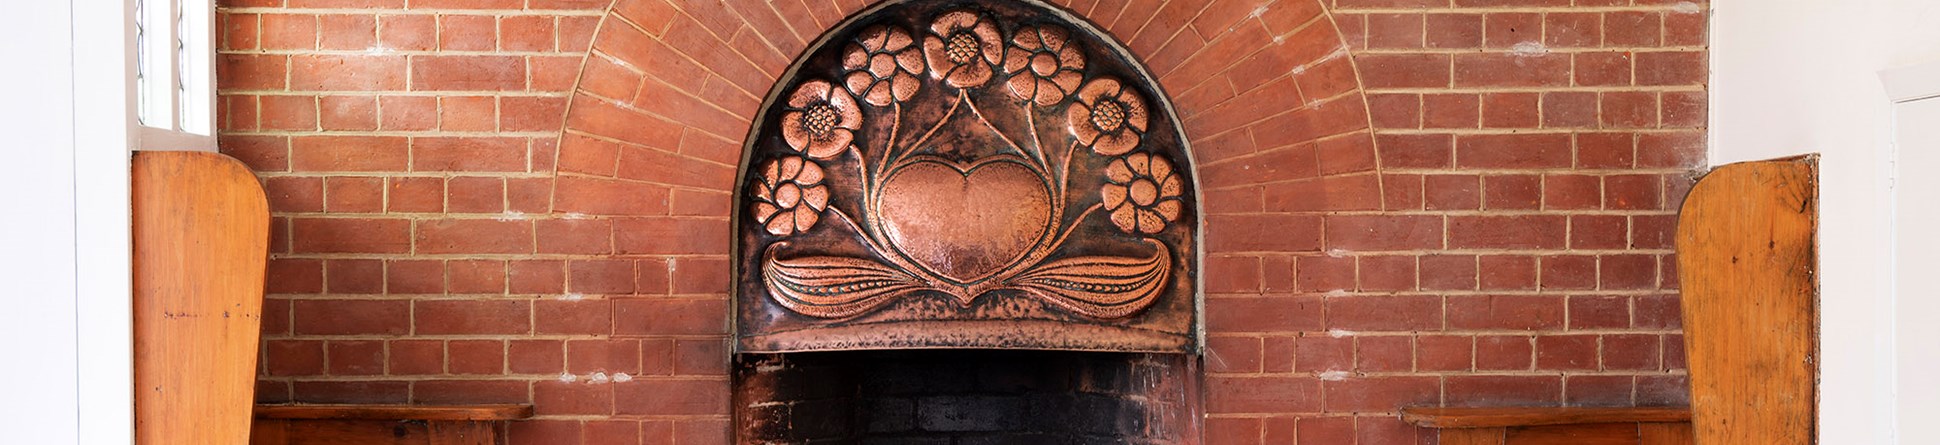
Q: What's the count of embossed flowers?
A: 7